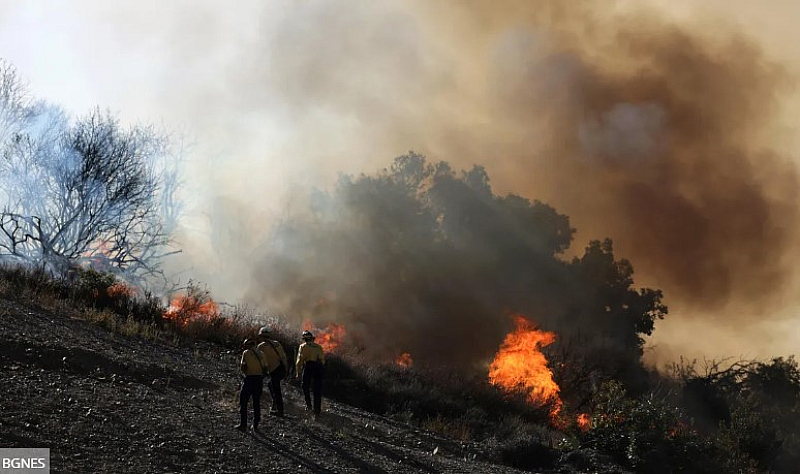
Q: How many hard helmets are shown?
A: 3